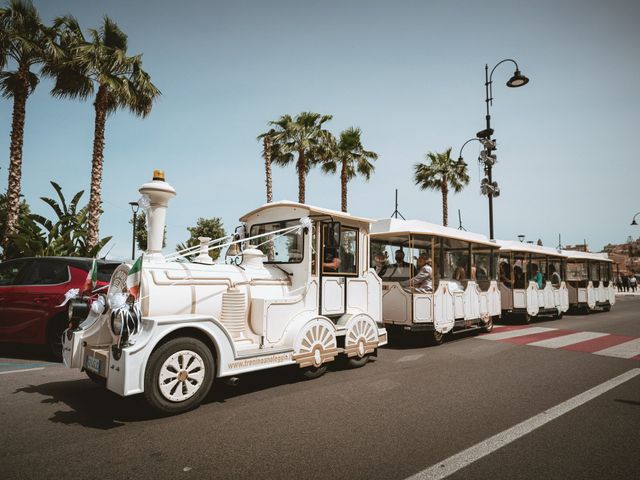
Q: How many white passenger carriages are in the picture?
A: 3